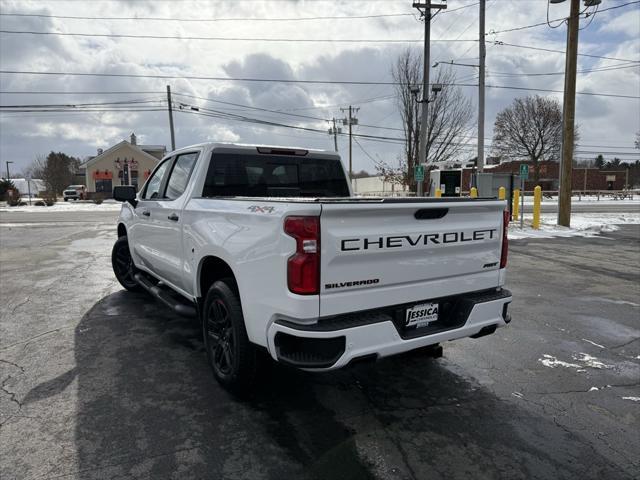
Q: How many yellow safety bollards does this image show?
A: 5